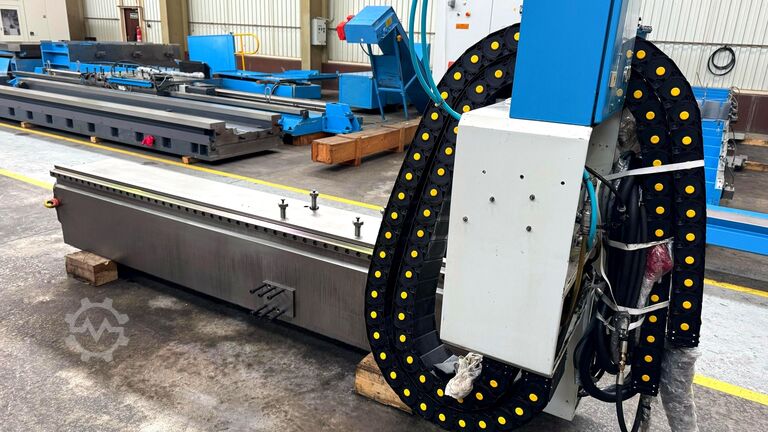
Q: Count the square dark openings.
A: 10